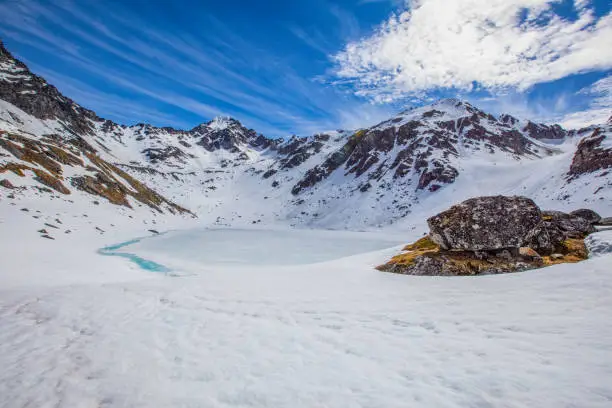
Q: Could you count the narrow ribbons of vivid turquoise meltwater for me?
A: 1